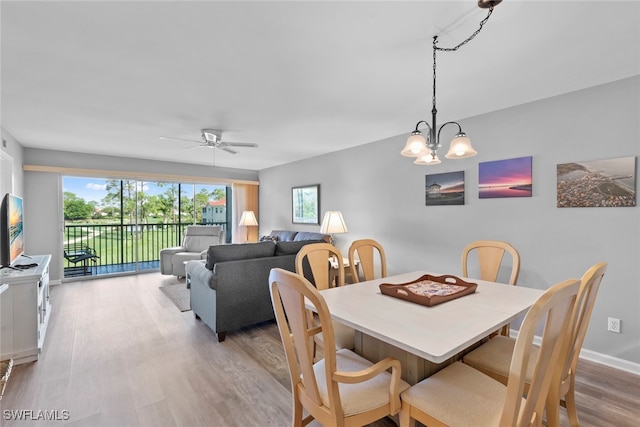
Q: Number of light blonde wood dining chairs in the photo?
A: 6